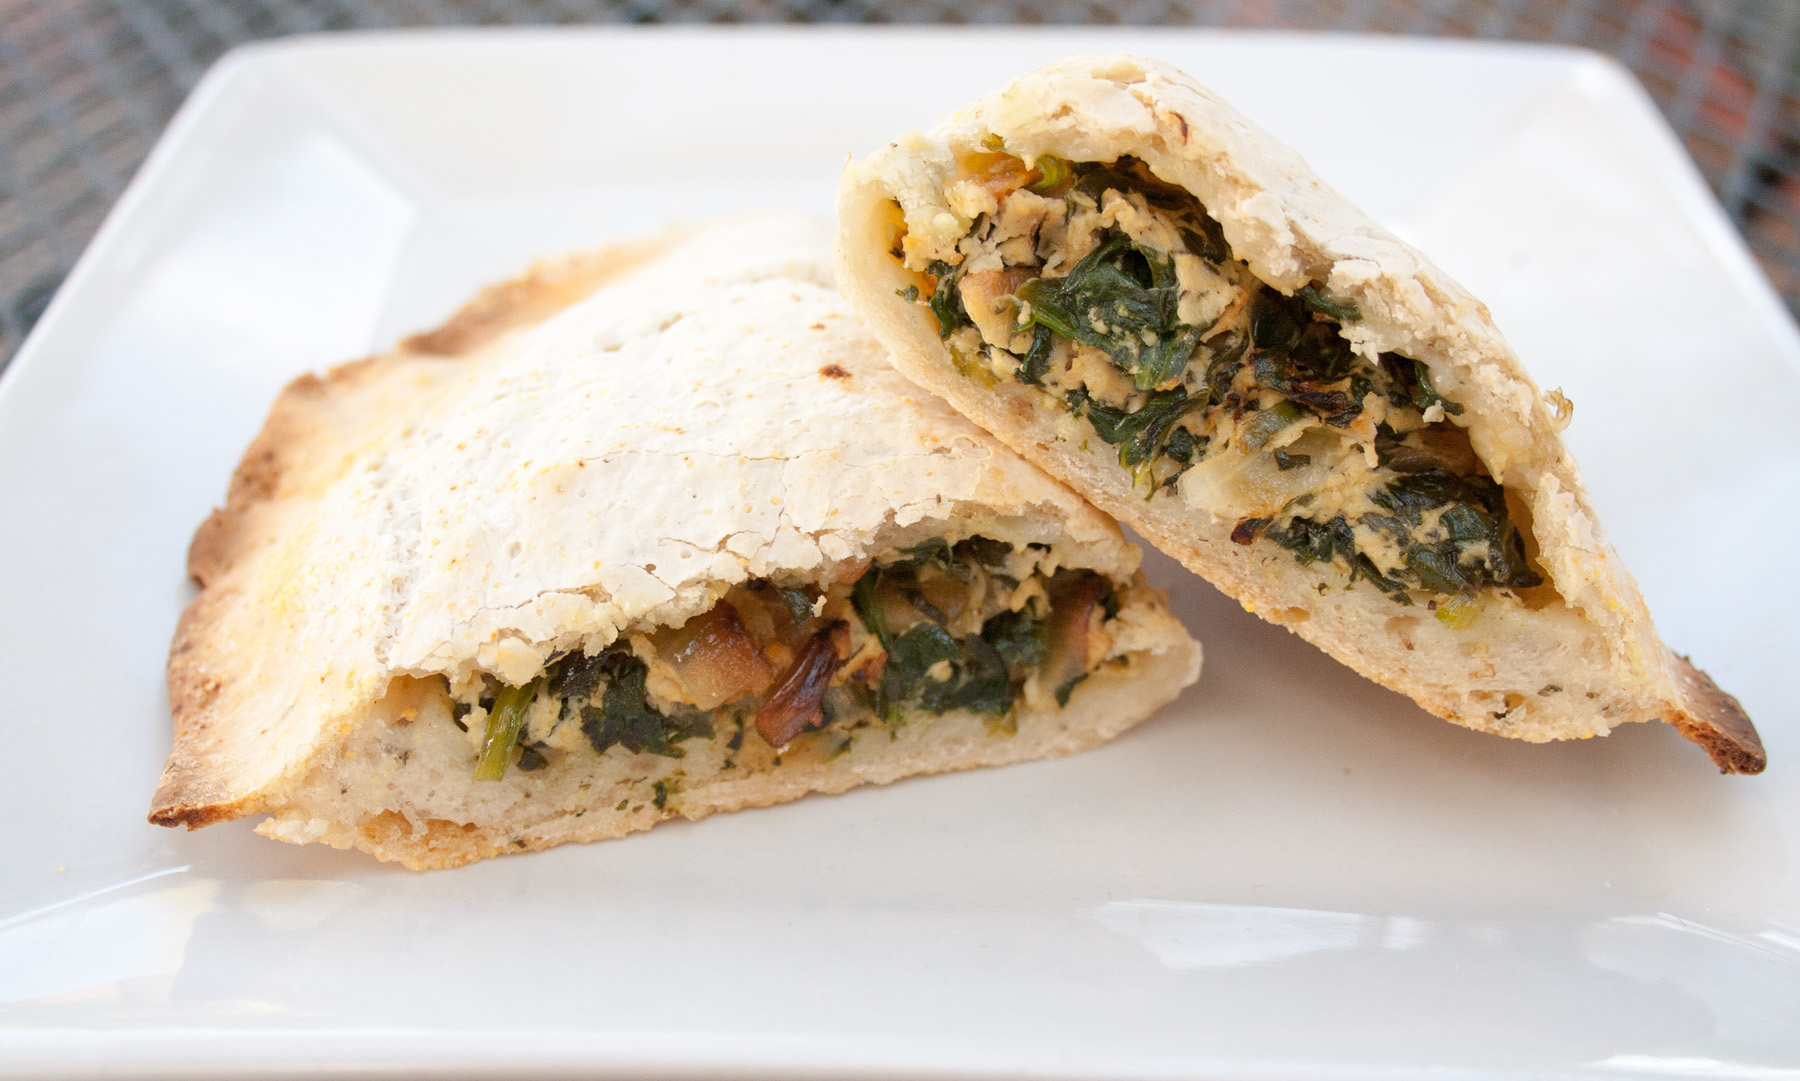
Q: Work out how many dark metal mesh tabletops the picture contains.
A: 1